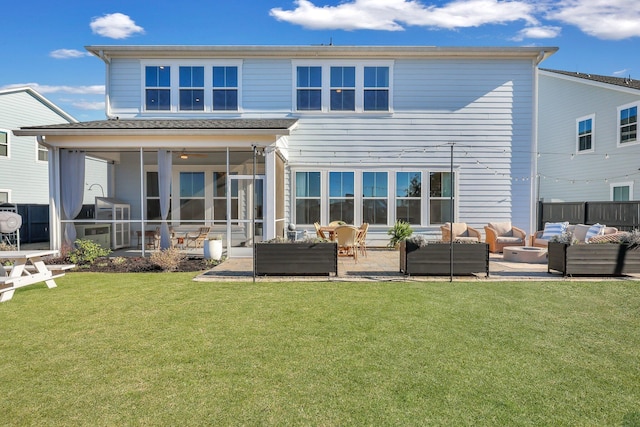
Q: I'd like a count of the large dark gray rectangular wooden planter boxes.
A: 3